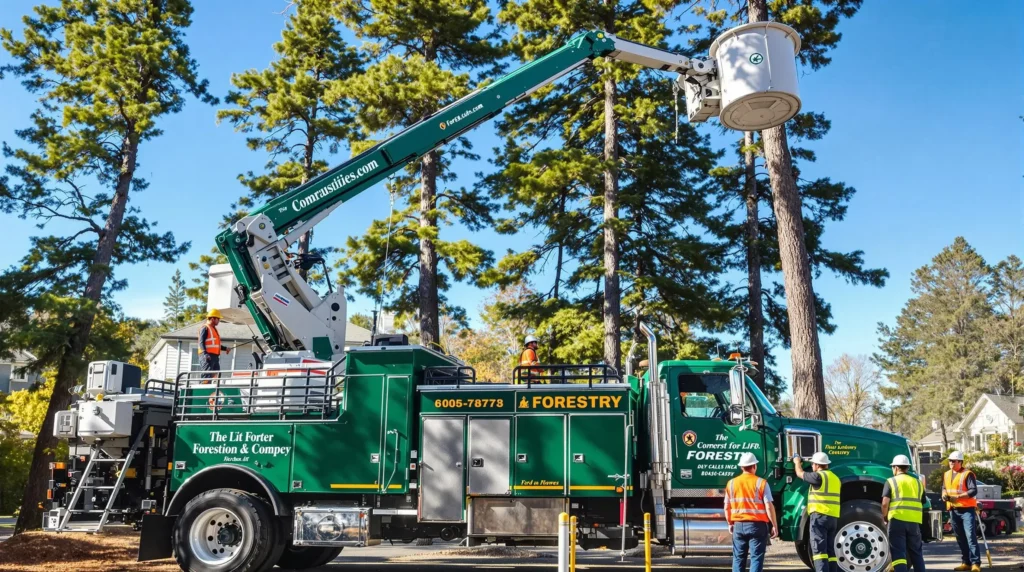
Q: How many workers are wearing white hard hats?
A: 5